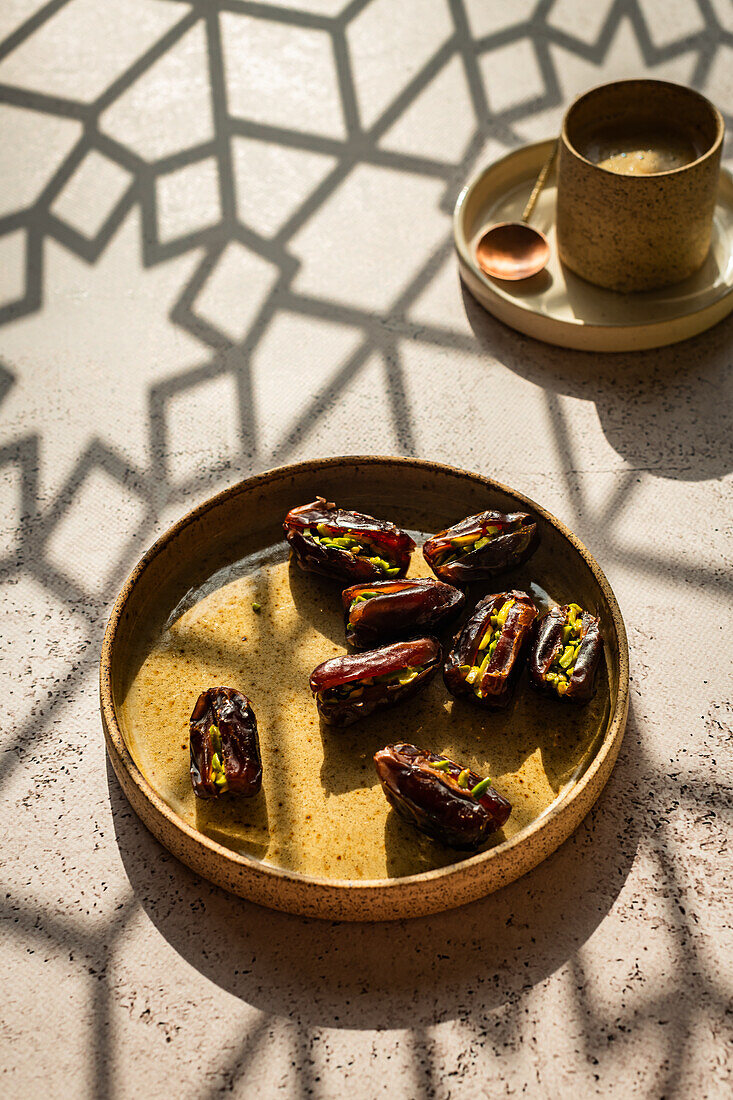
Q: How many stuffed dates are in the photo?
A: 8